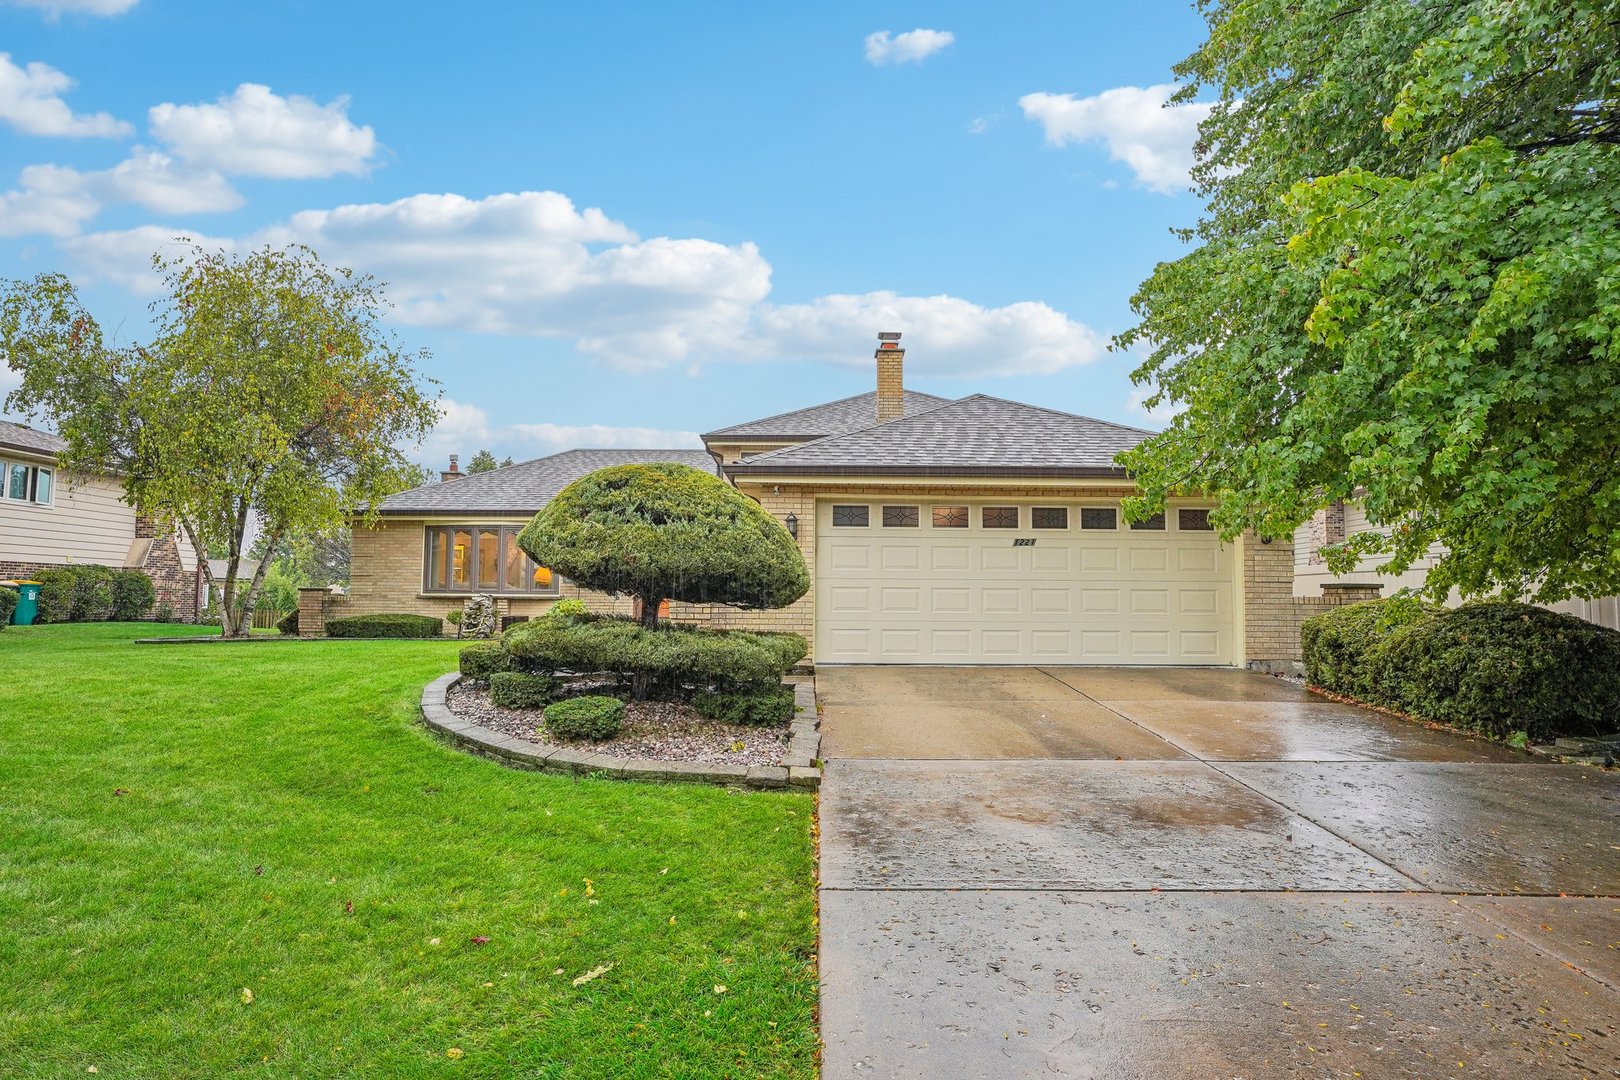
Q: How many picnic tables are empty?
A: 0